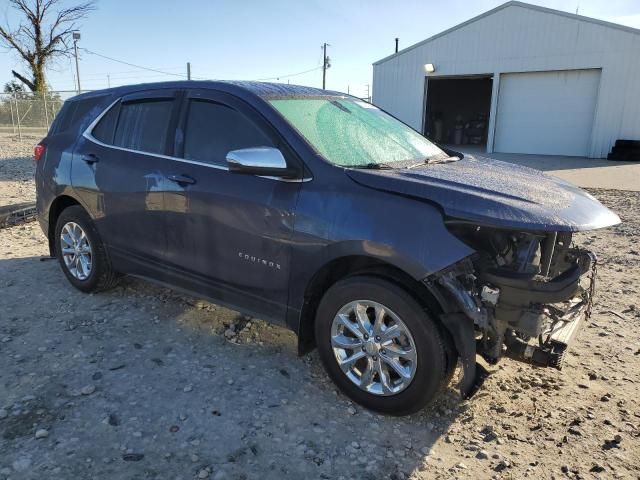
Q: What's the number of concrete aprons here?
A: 1